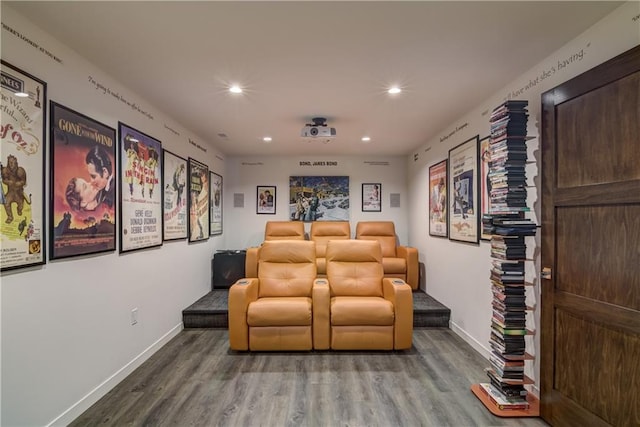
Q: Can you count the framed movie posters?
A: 11